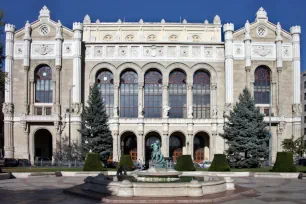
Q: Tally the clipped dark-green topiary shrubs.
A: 5